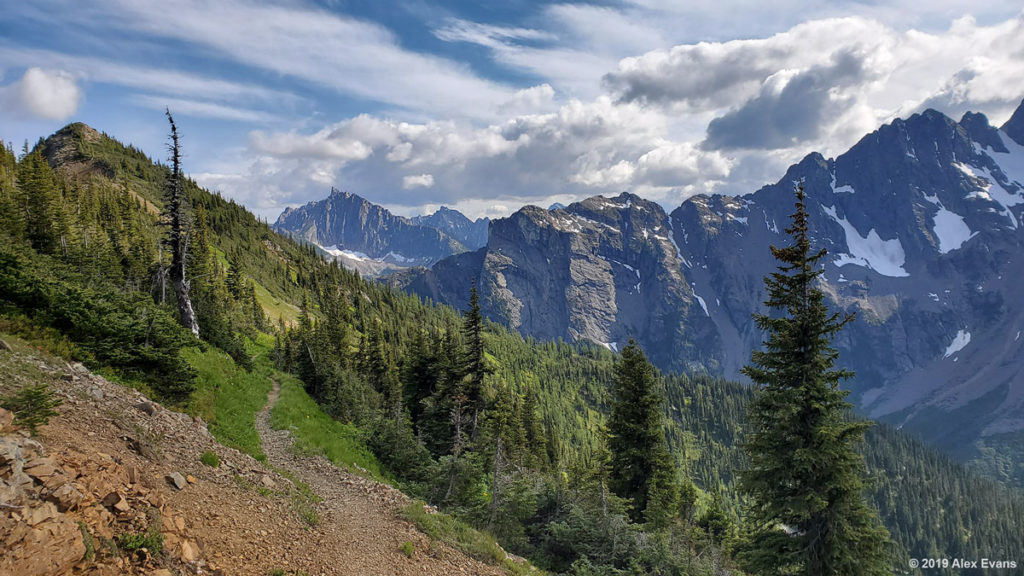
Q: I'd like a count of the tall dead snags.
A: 1